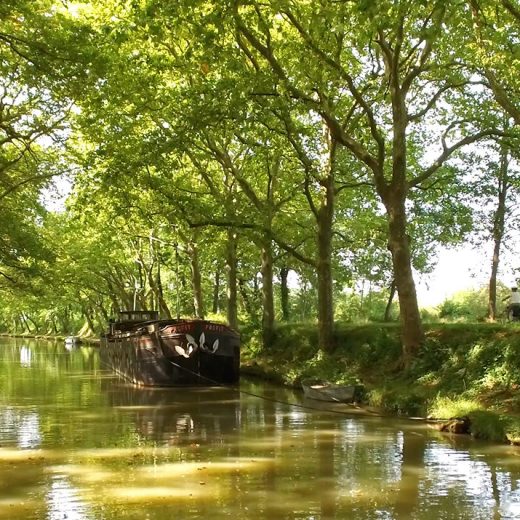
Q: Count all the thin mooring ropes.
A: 1